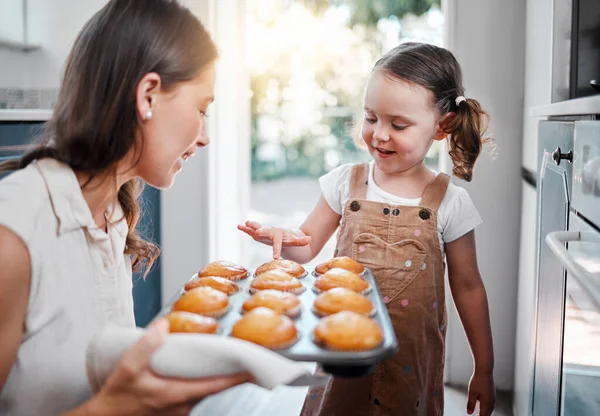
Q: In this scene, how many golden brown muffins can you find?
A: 12